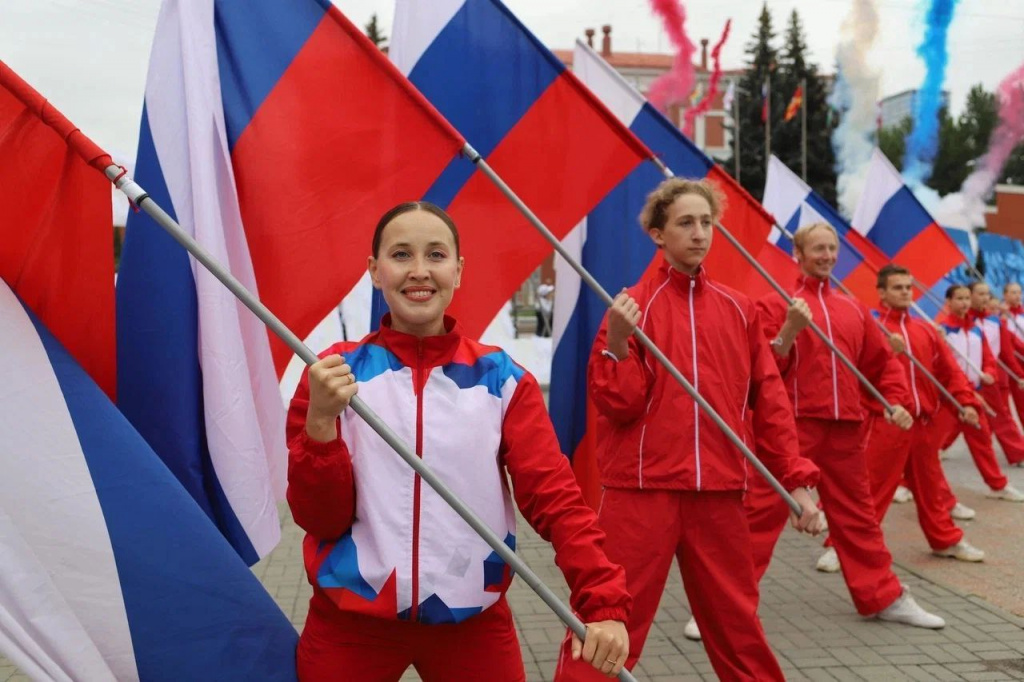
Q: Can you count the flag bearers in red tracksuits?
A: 3